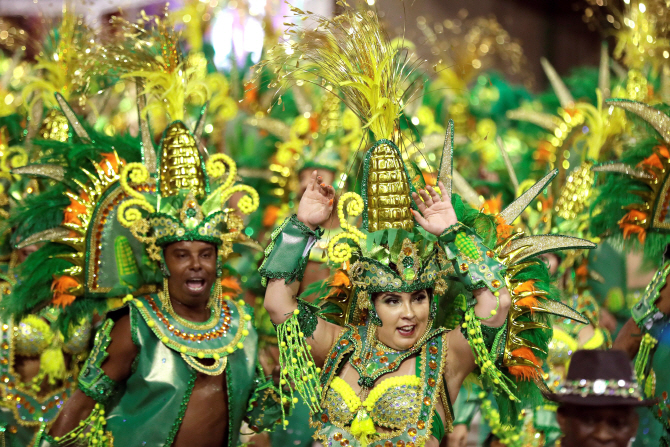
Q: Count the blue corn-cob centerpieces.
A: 0